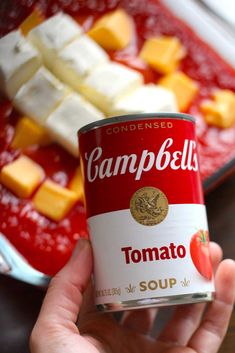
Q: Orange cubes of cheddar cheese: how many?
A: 9